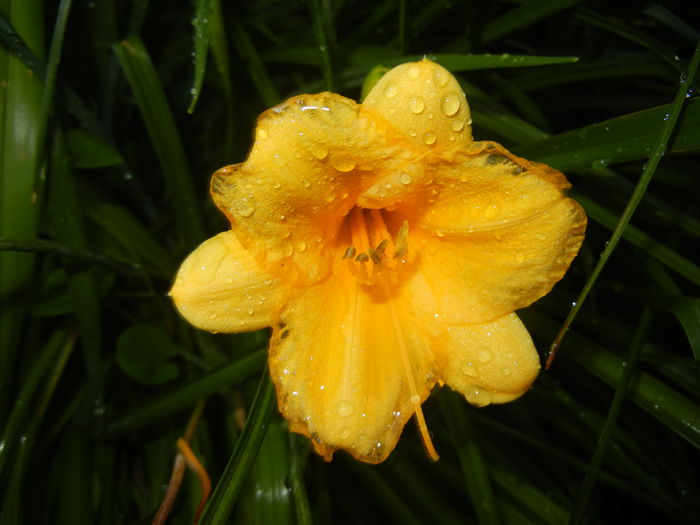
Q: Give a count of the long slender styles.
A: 1